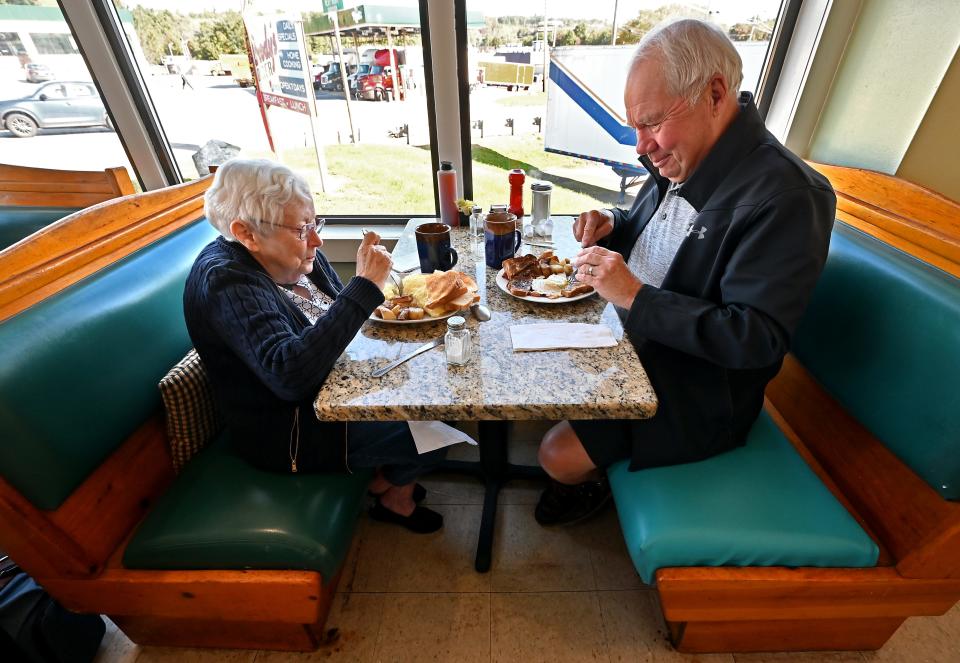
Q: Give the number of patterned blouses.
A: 1